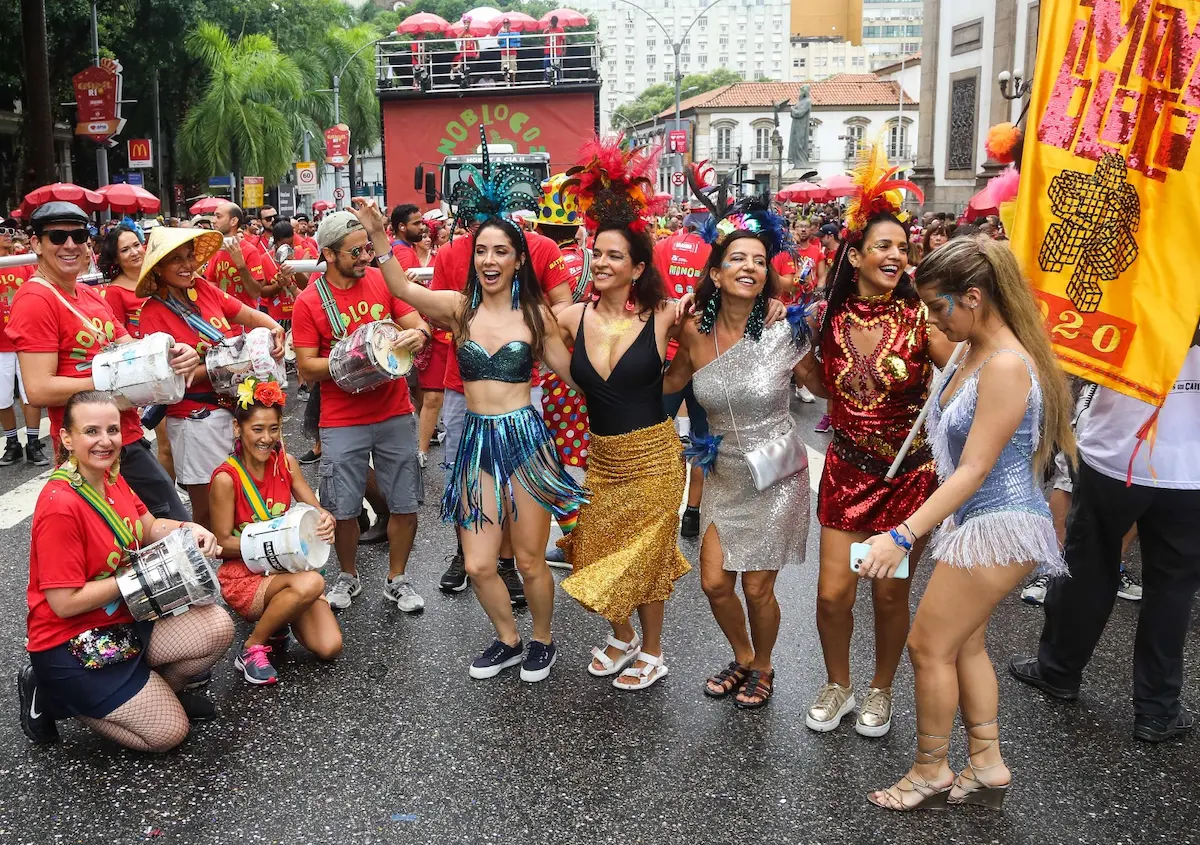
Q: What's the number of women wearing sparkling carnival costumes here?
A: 5